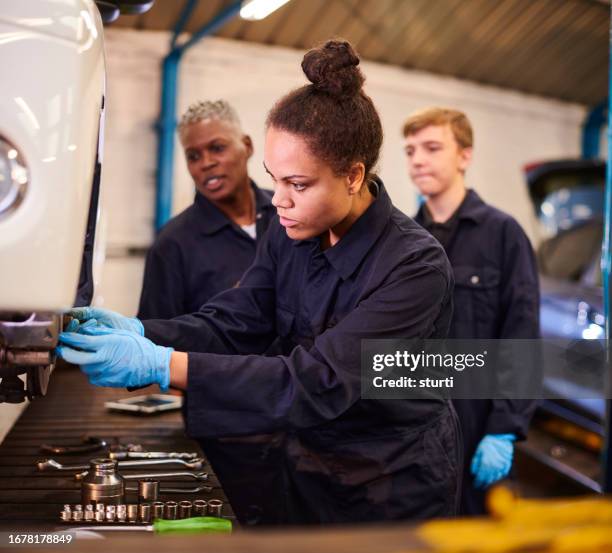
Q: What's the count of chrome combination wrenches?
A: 3